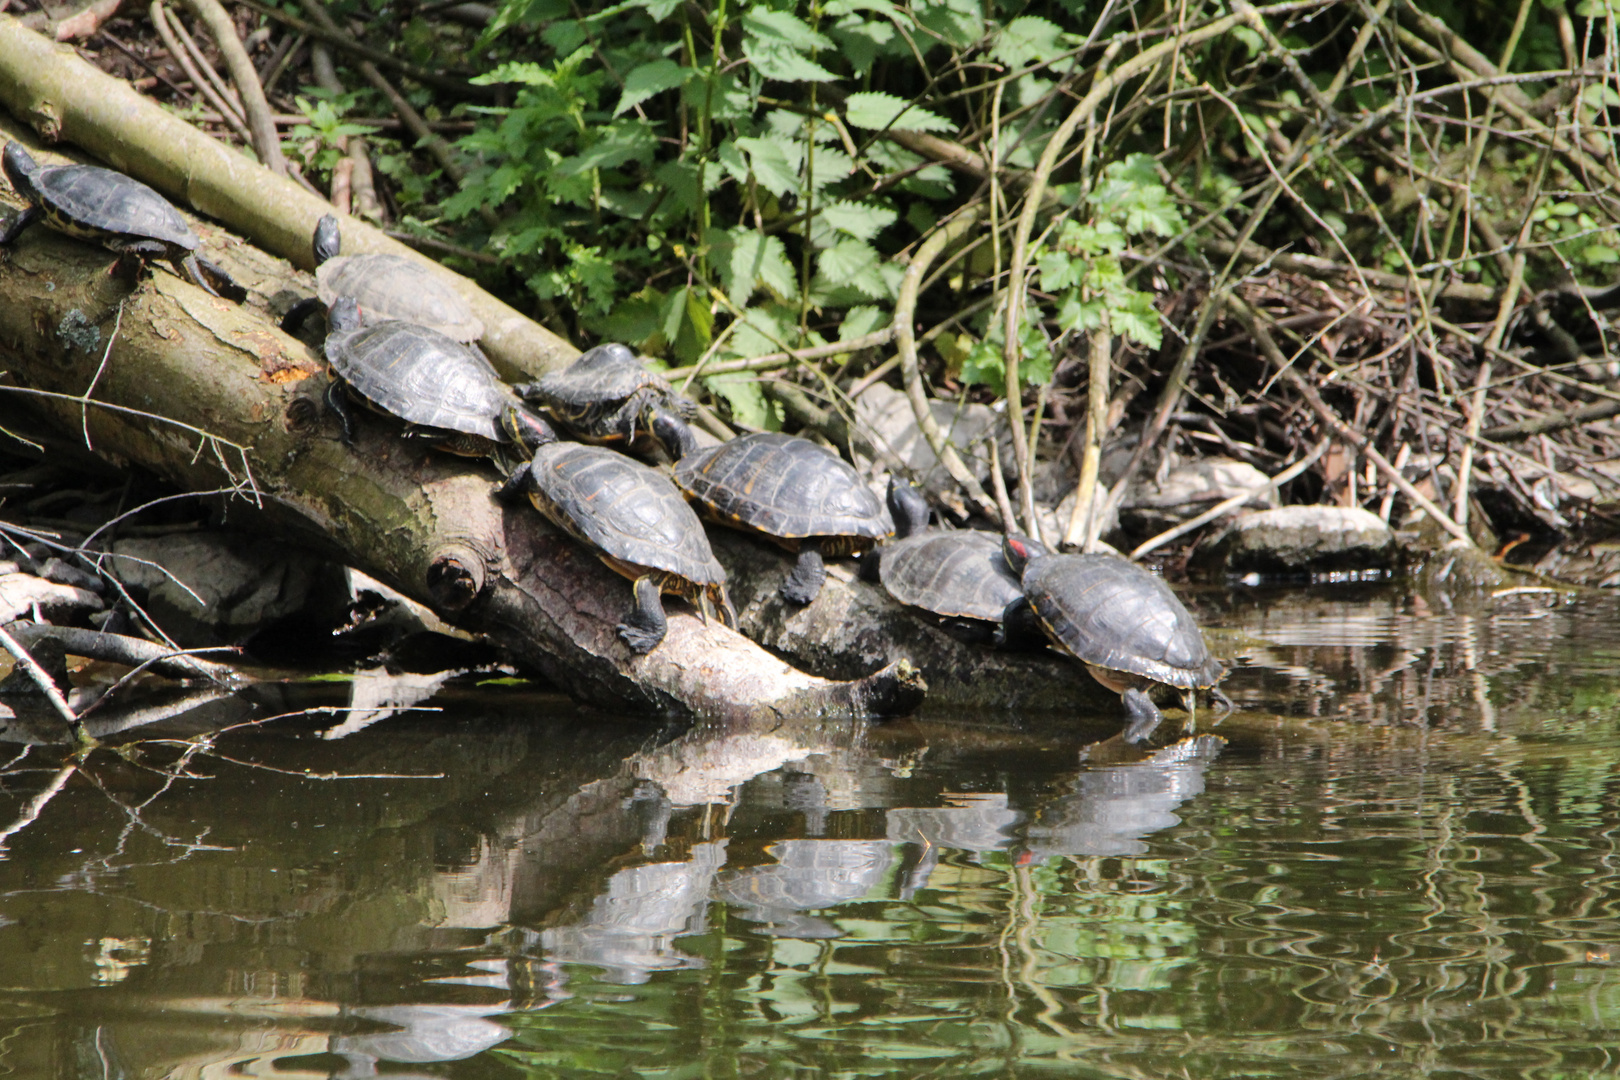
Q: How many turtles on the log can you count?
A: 8